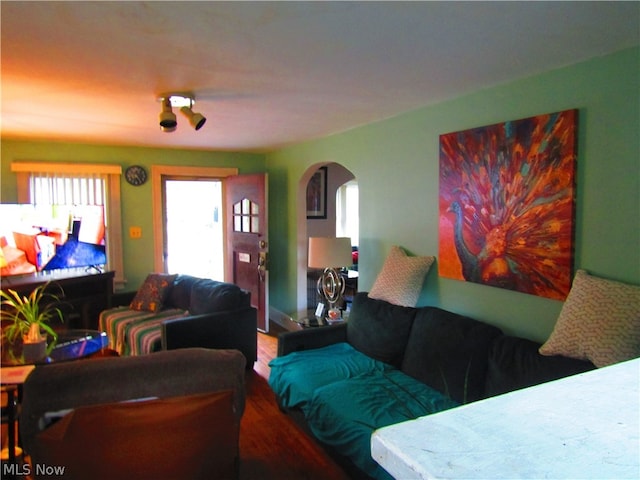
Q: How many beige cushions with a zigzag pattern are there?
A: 2